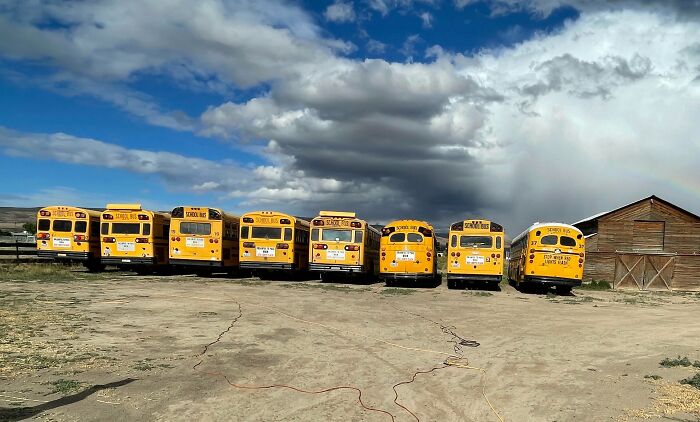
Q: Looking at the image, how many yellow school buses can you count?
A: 8